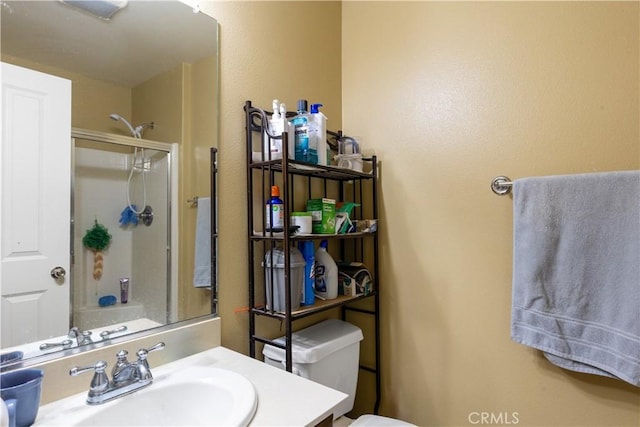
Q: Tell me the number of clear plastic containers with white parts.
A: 1